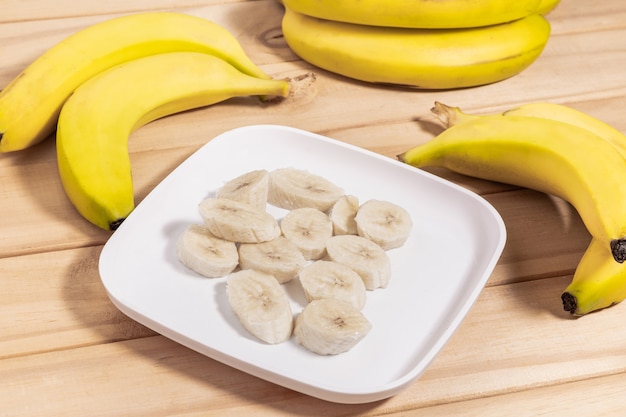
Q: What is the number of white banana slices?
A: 12